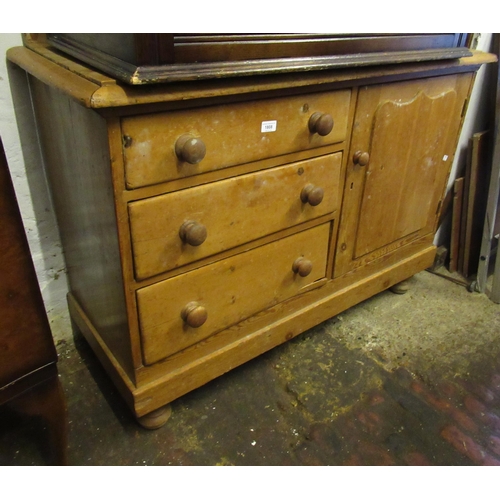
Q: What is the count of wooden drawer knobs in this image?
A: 6